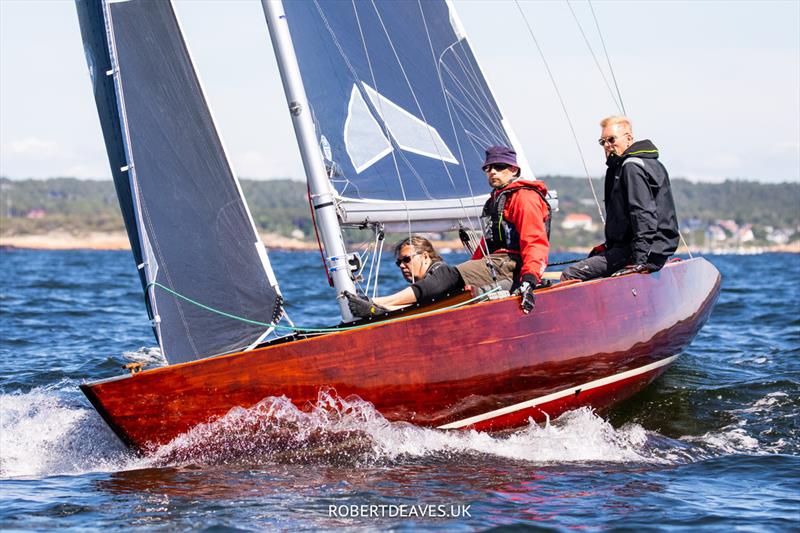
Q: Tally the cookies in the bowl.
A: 0